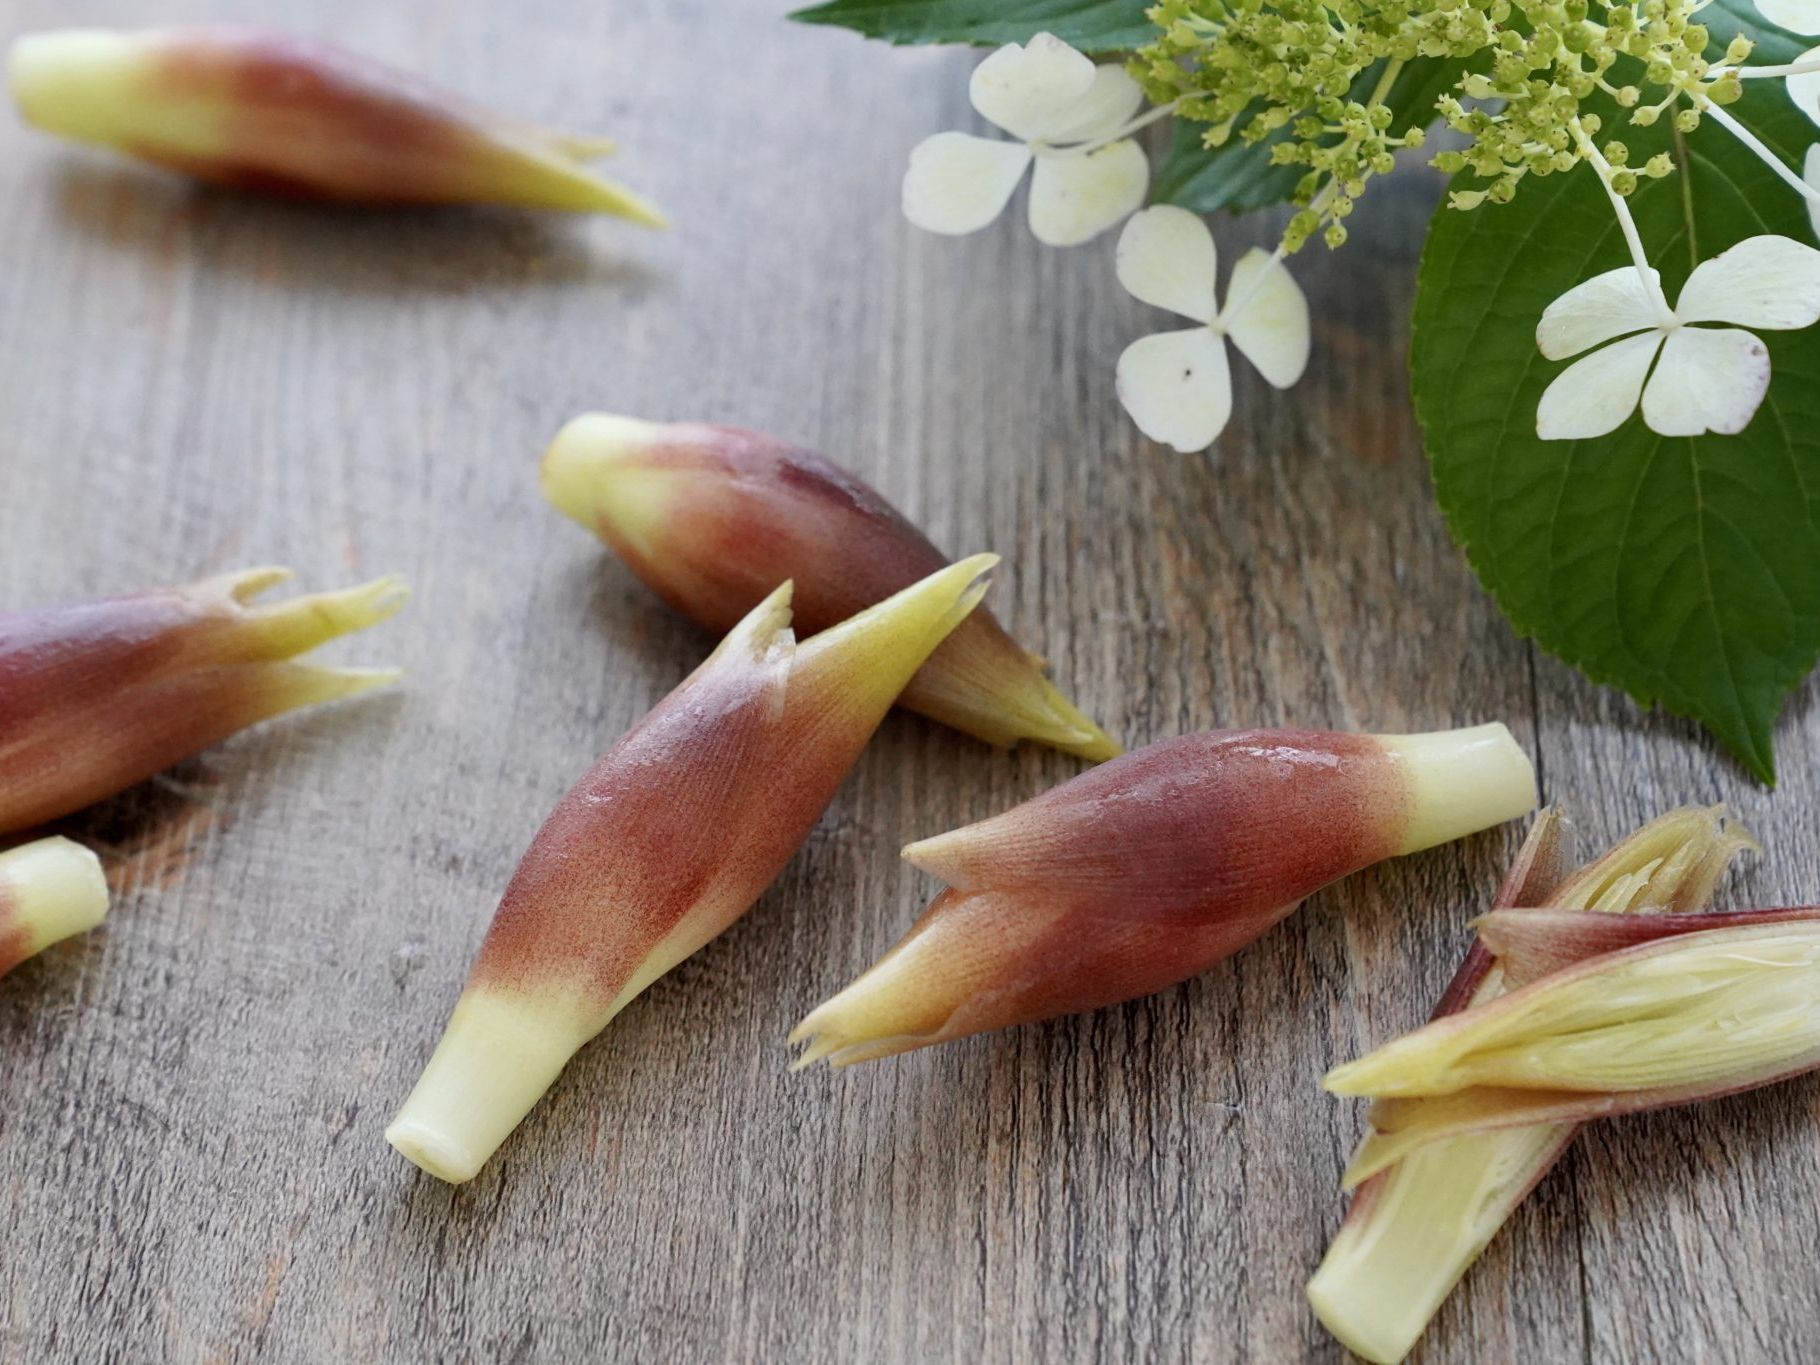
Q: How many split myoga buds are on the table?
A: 2